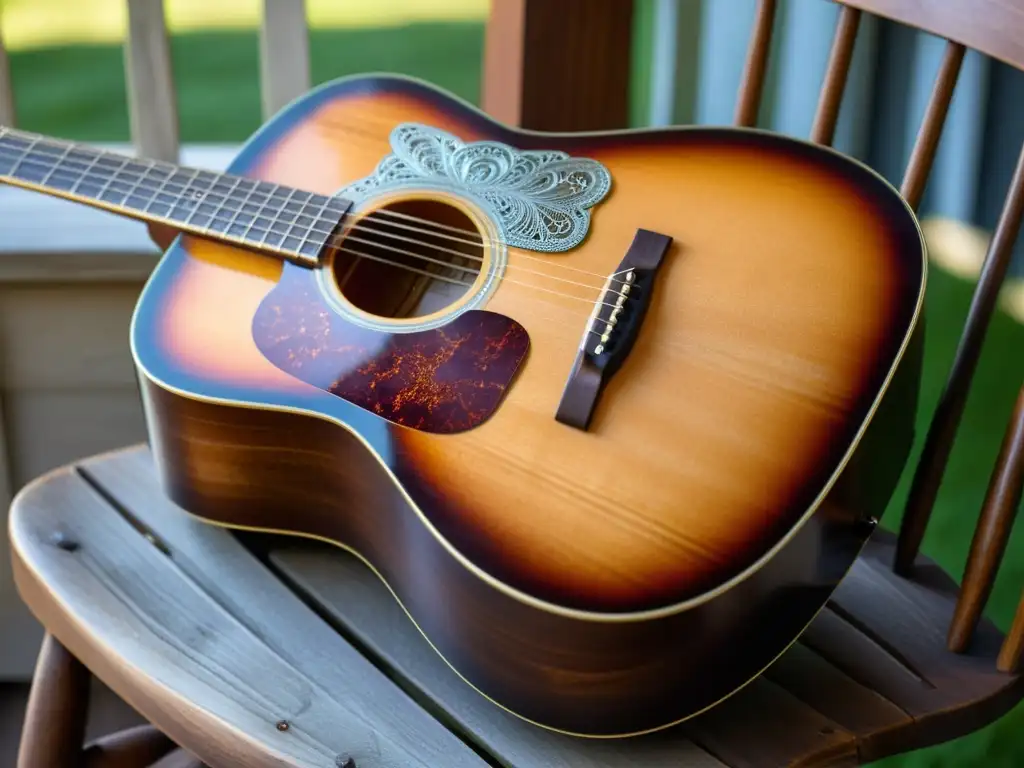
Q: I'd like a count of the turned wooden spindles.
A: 6